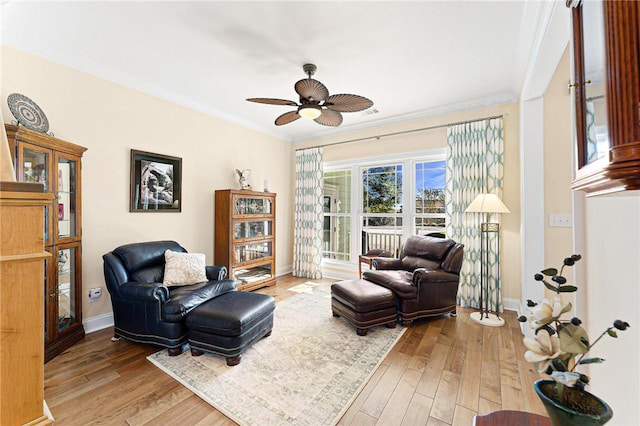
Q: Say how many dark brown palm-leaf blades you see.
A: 5